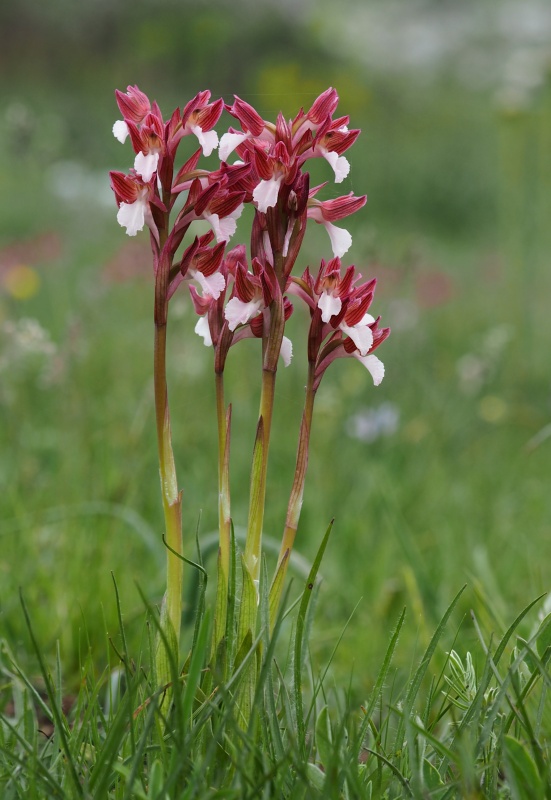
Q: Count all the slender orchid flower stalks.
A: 4